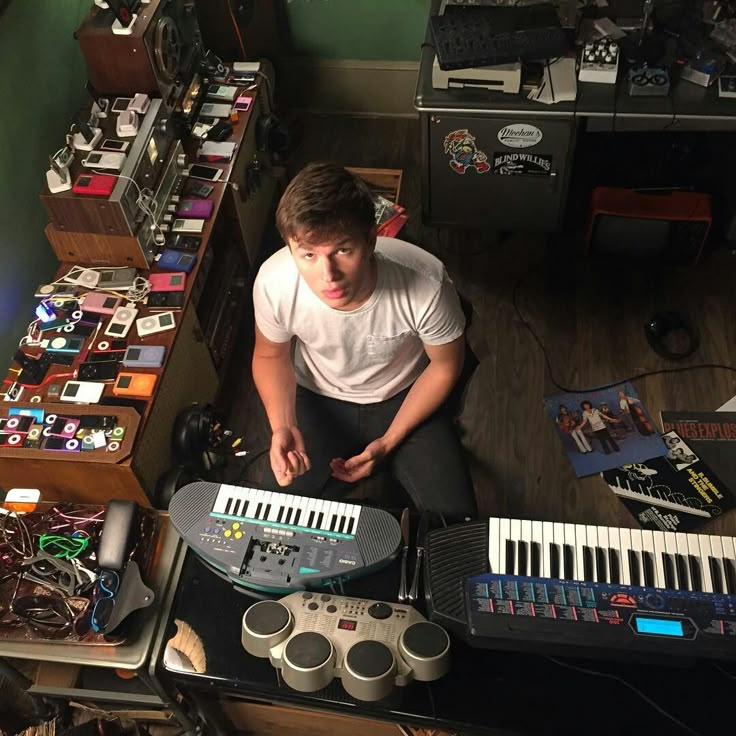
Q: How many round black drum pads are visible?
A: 4